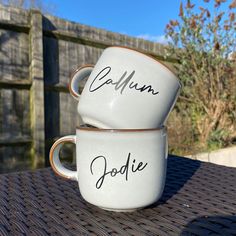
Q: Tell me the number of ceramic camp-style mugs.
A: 2